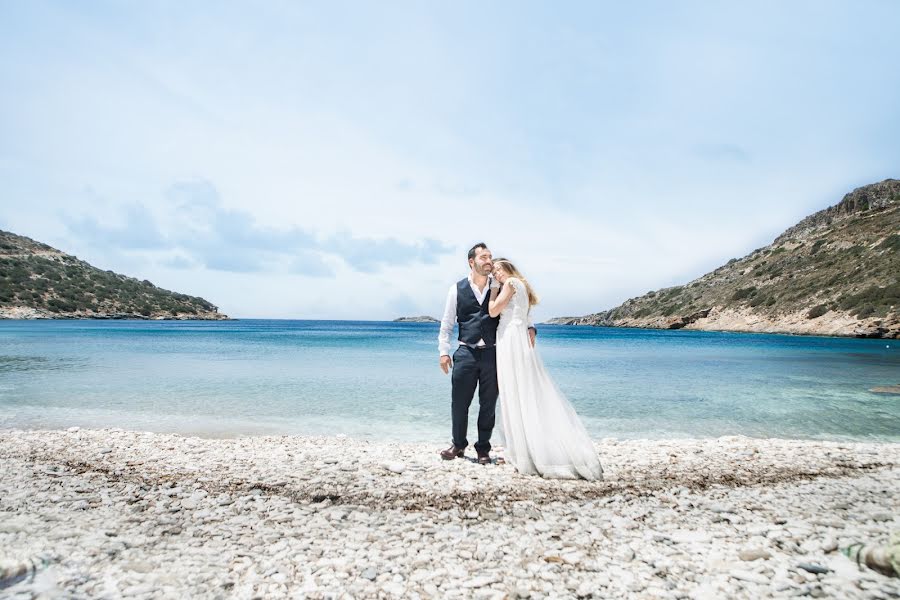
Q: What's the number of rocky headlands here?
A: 2